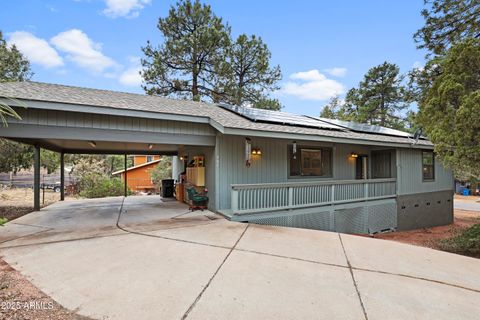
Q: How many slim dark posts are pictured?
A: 3